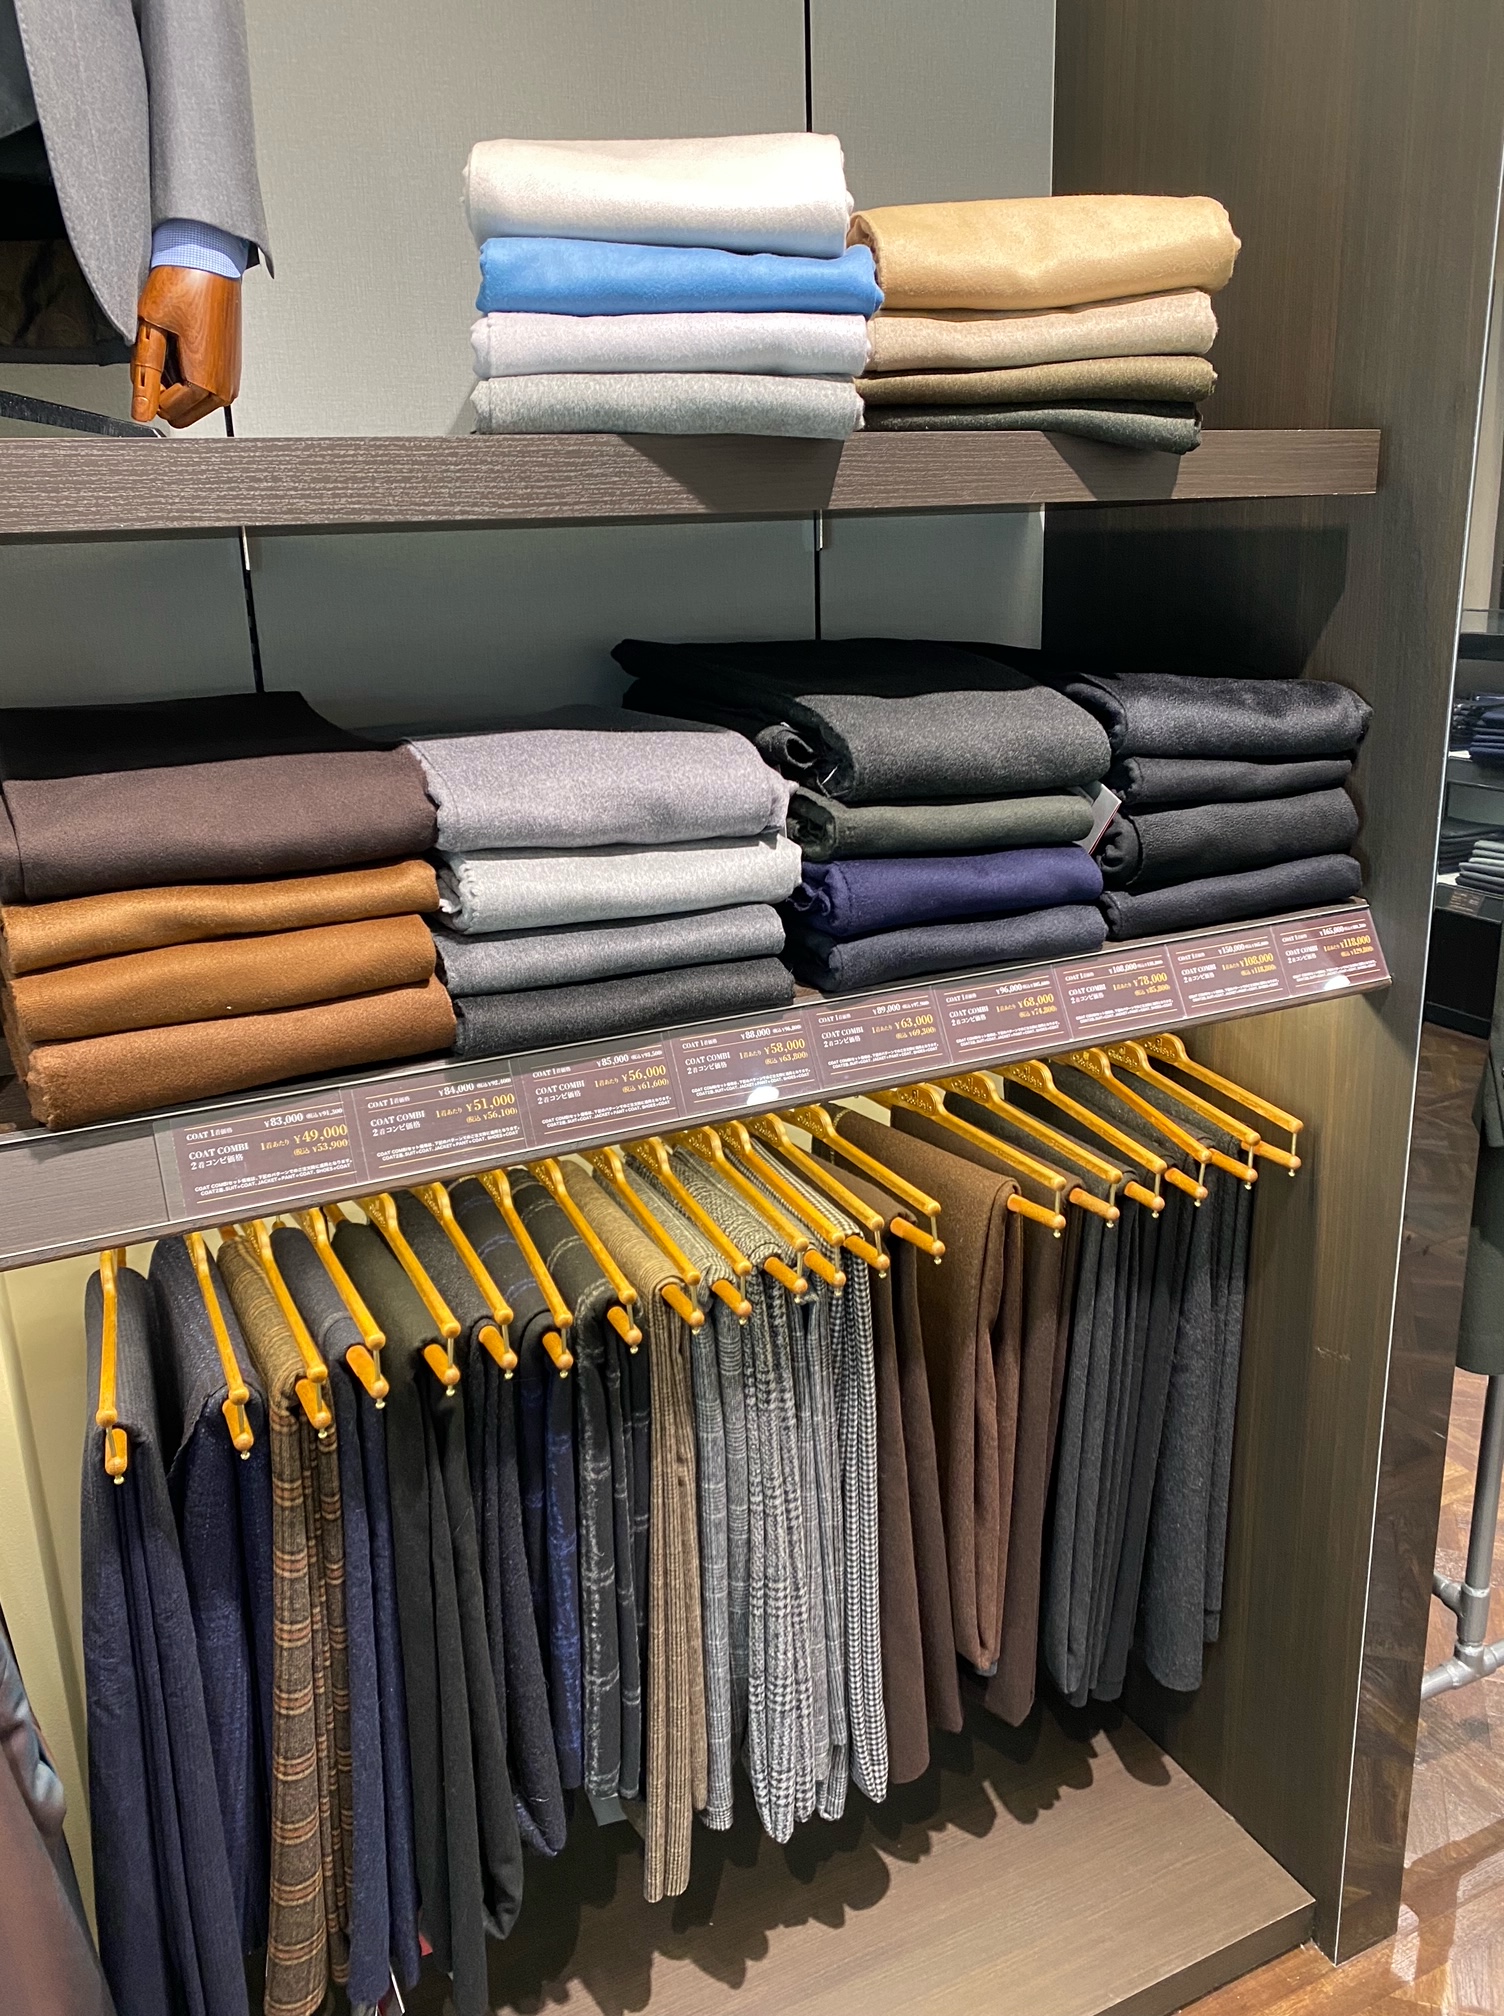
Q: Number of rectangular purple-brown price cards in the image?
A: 9